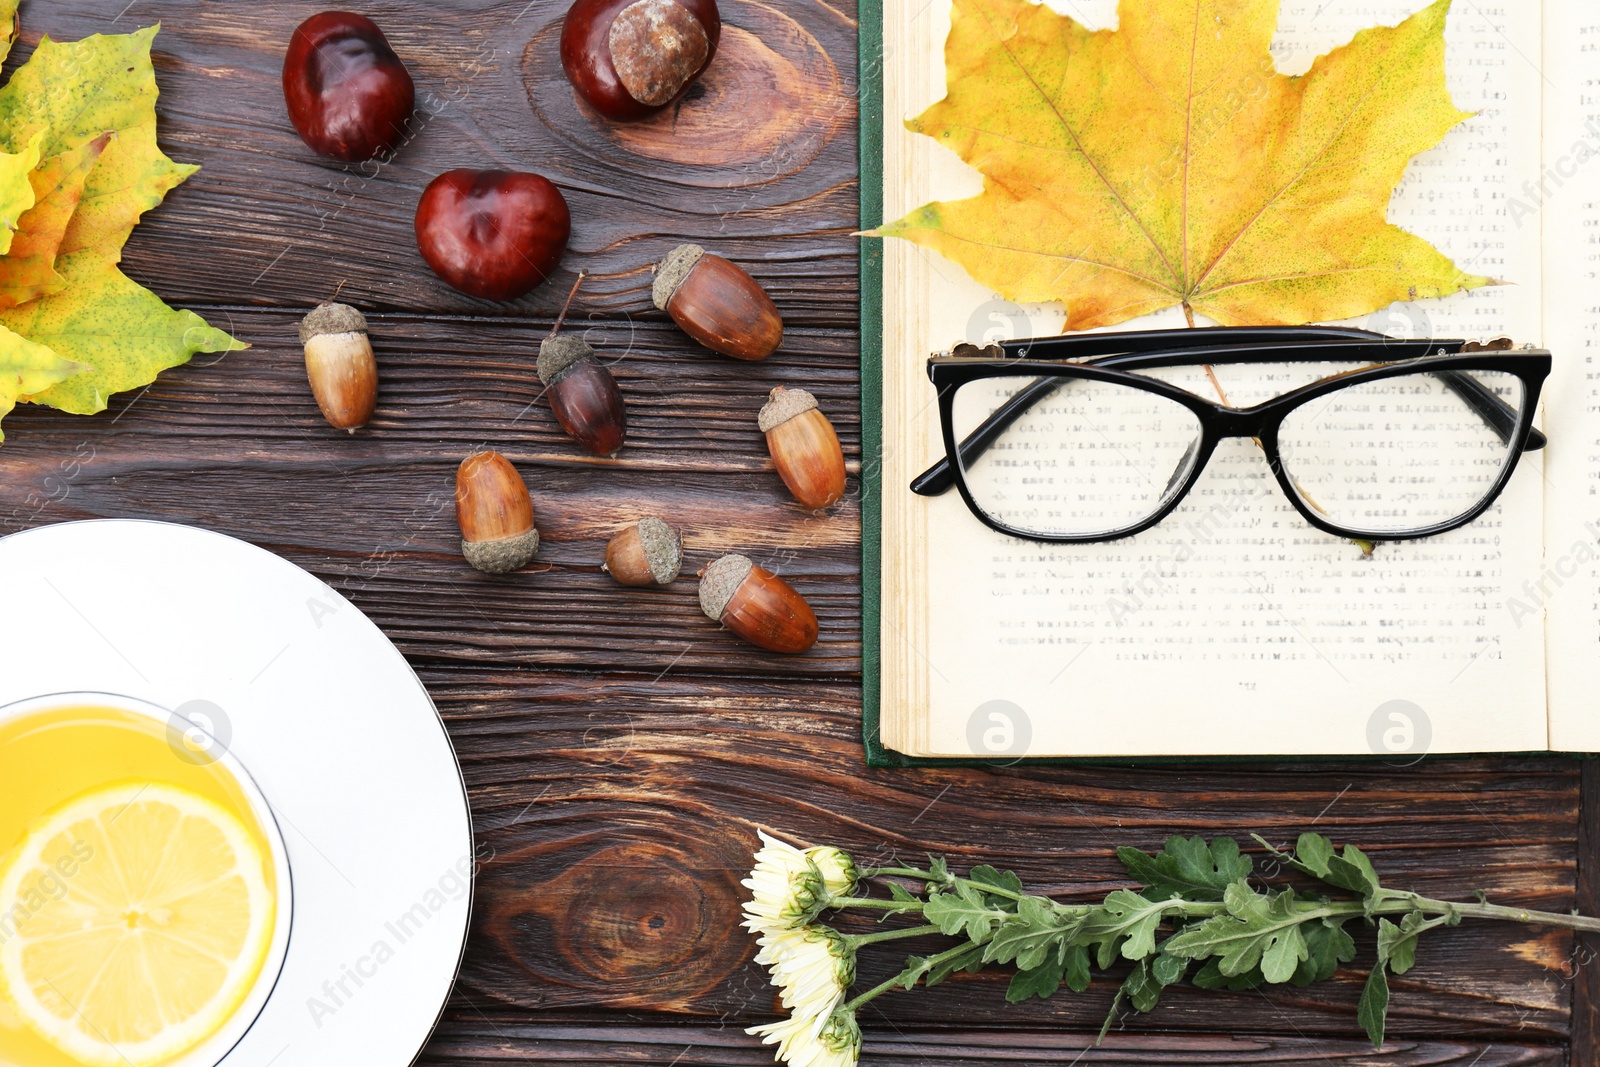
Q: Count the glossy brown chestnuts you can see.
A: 3